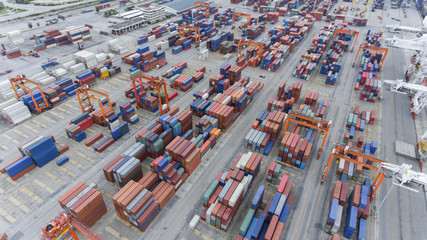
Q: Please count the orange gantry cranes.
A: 12